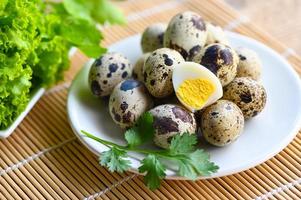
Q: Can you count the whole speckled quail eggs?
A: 12